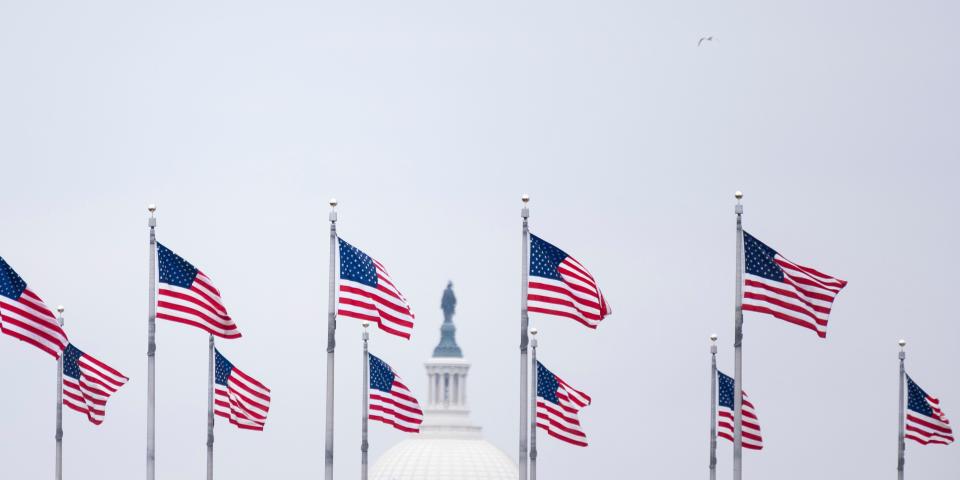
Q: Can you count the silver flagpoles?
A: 10